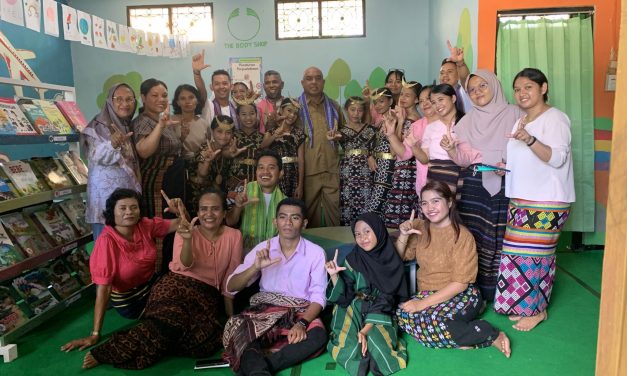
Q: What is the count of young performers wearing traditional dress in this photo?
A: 6